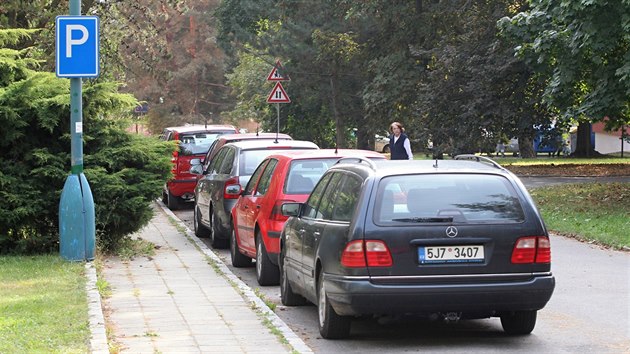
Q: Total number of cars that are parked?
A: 5